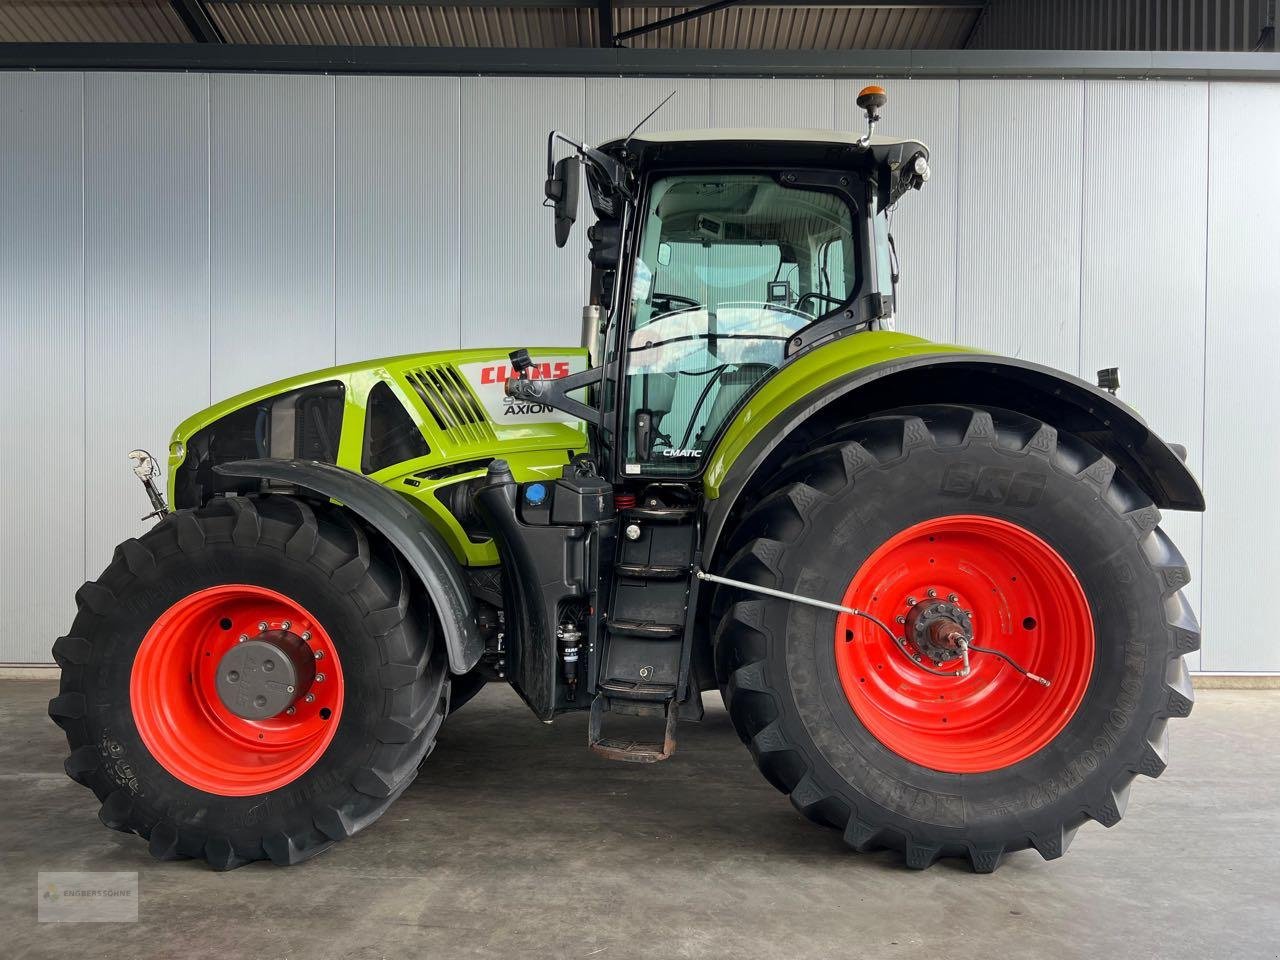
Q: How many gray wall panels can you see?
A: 11